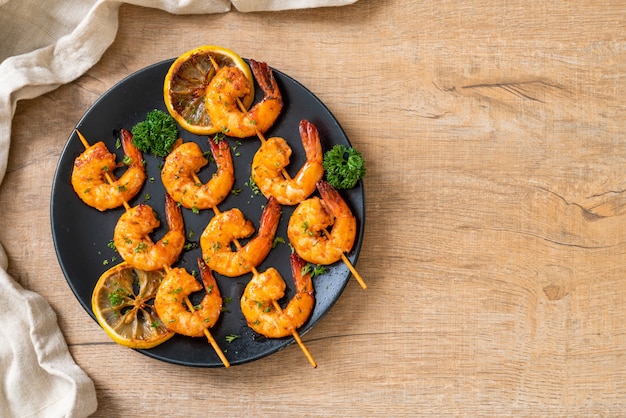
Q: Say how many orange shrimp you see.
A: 9